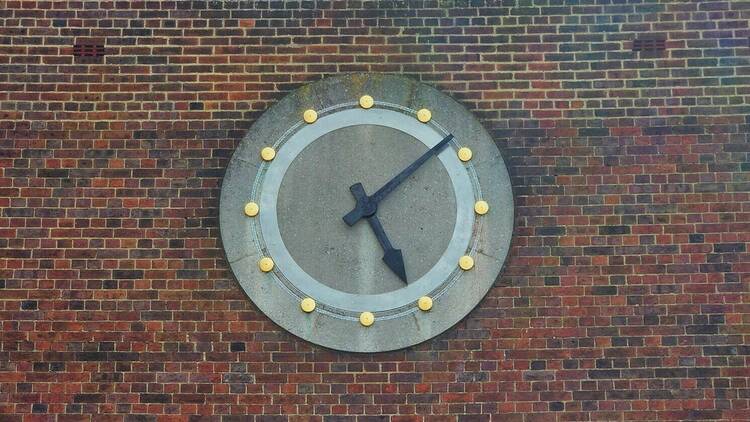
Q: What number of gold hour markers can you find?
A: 12